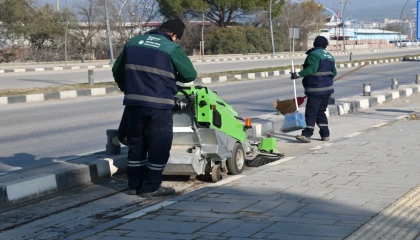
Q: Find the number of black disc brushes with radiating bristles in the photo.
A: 1